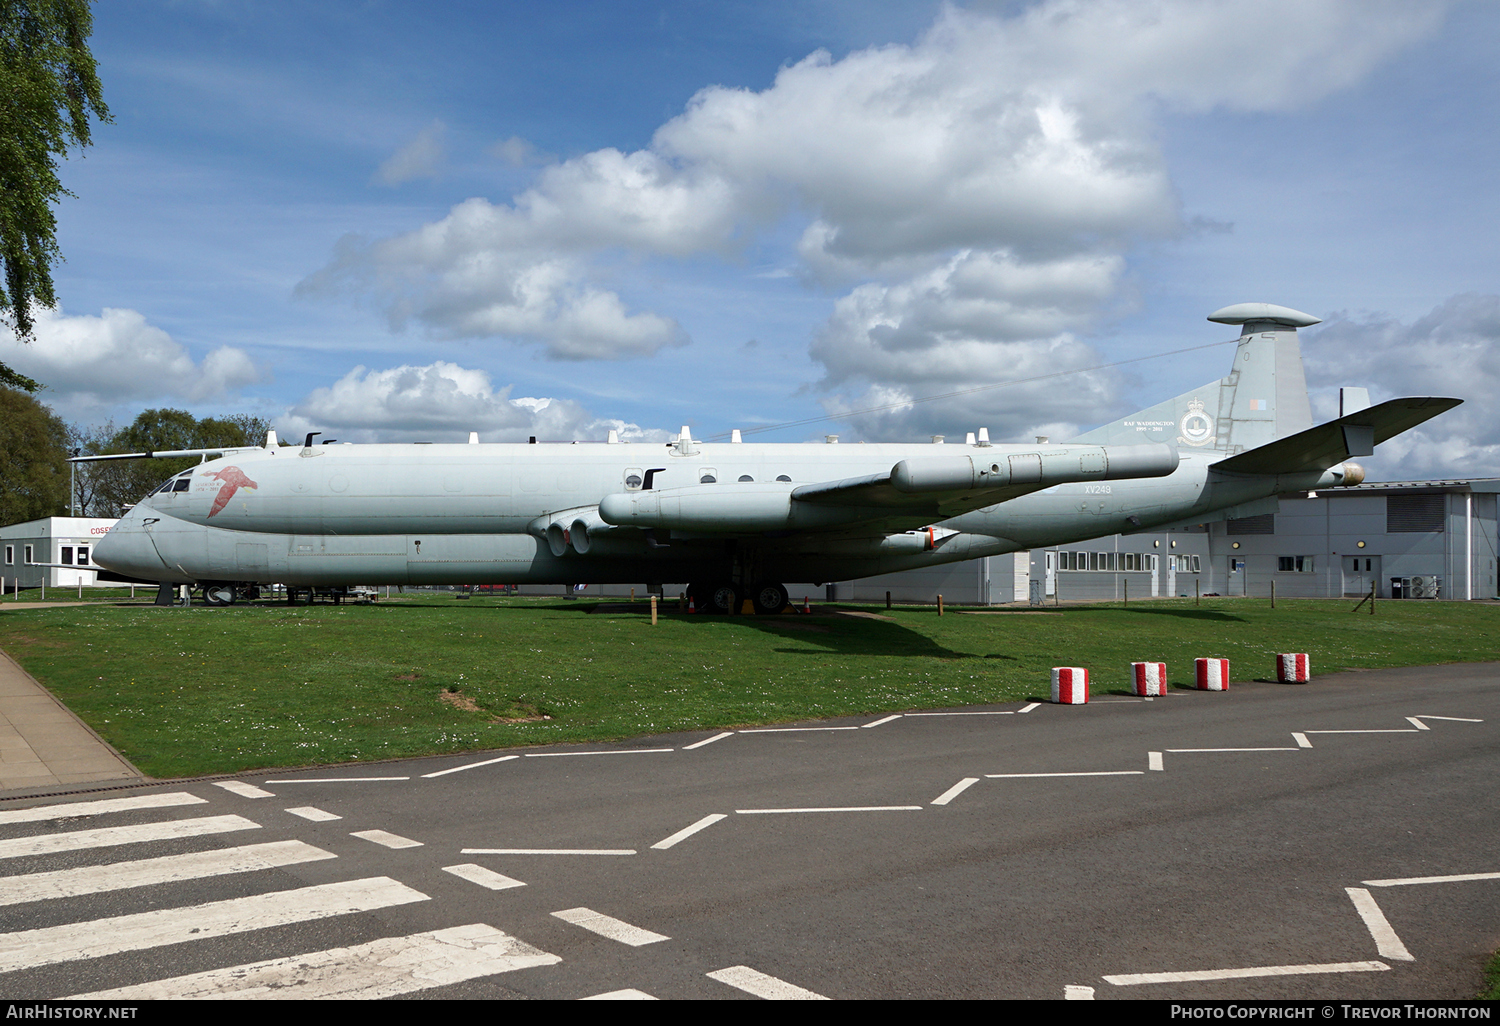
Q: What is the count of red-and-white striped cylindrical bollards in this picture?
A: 4